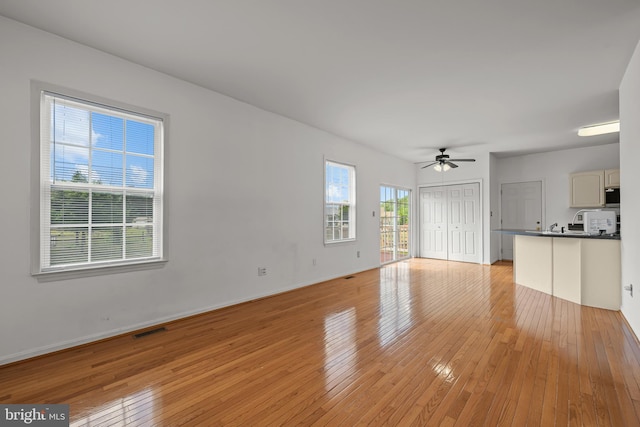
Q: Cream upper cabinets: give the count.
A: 2